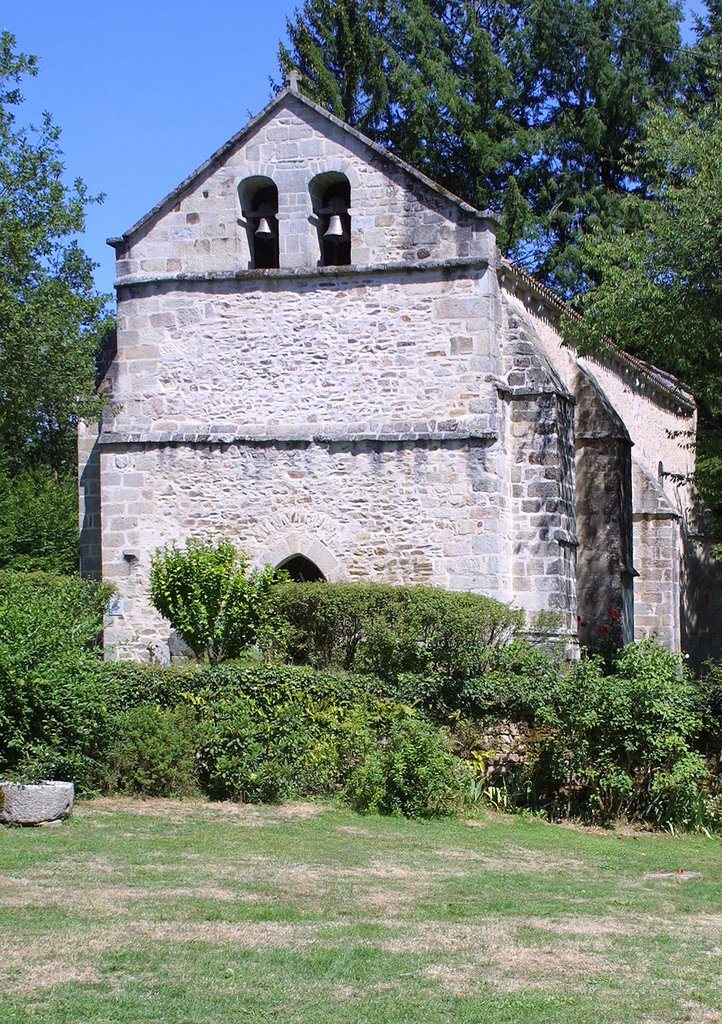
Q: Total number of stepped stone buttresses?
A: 3